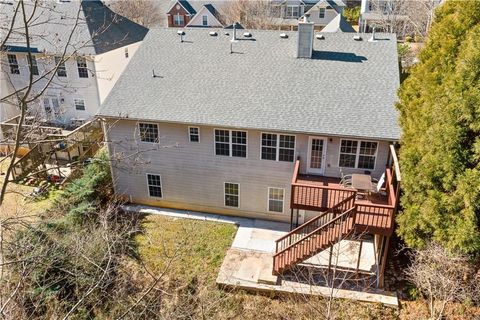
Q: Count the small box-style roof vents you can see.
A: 6